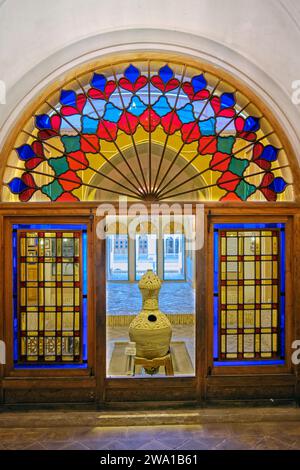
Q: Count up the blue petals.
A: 12